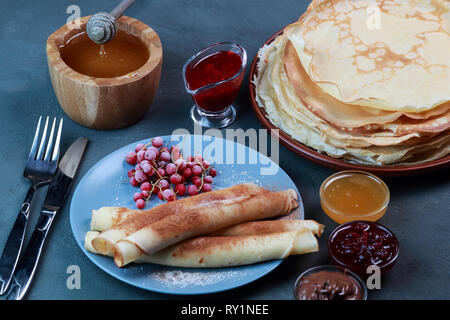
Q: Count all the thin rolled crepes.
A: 4